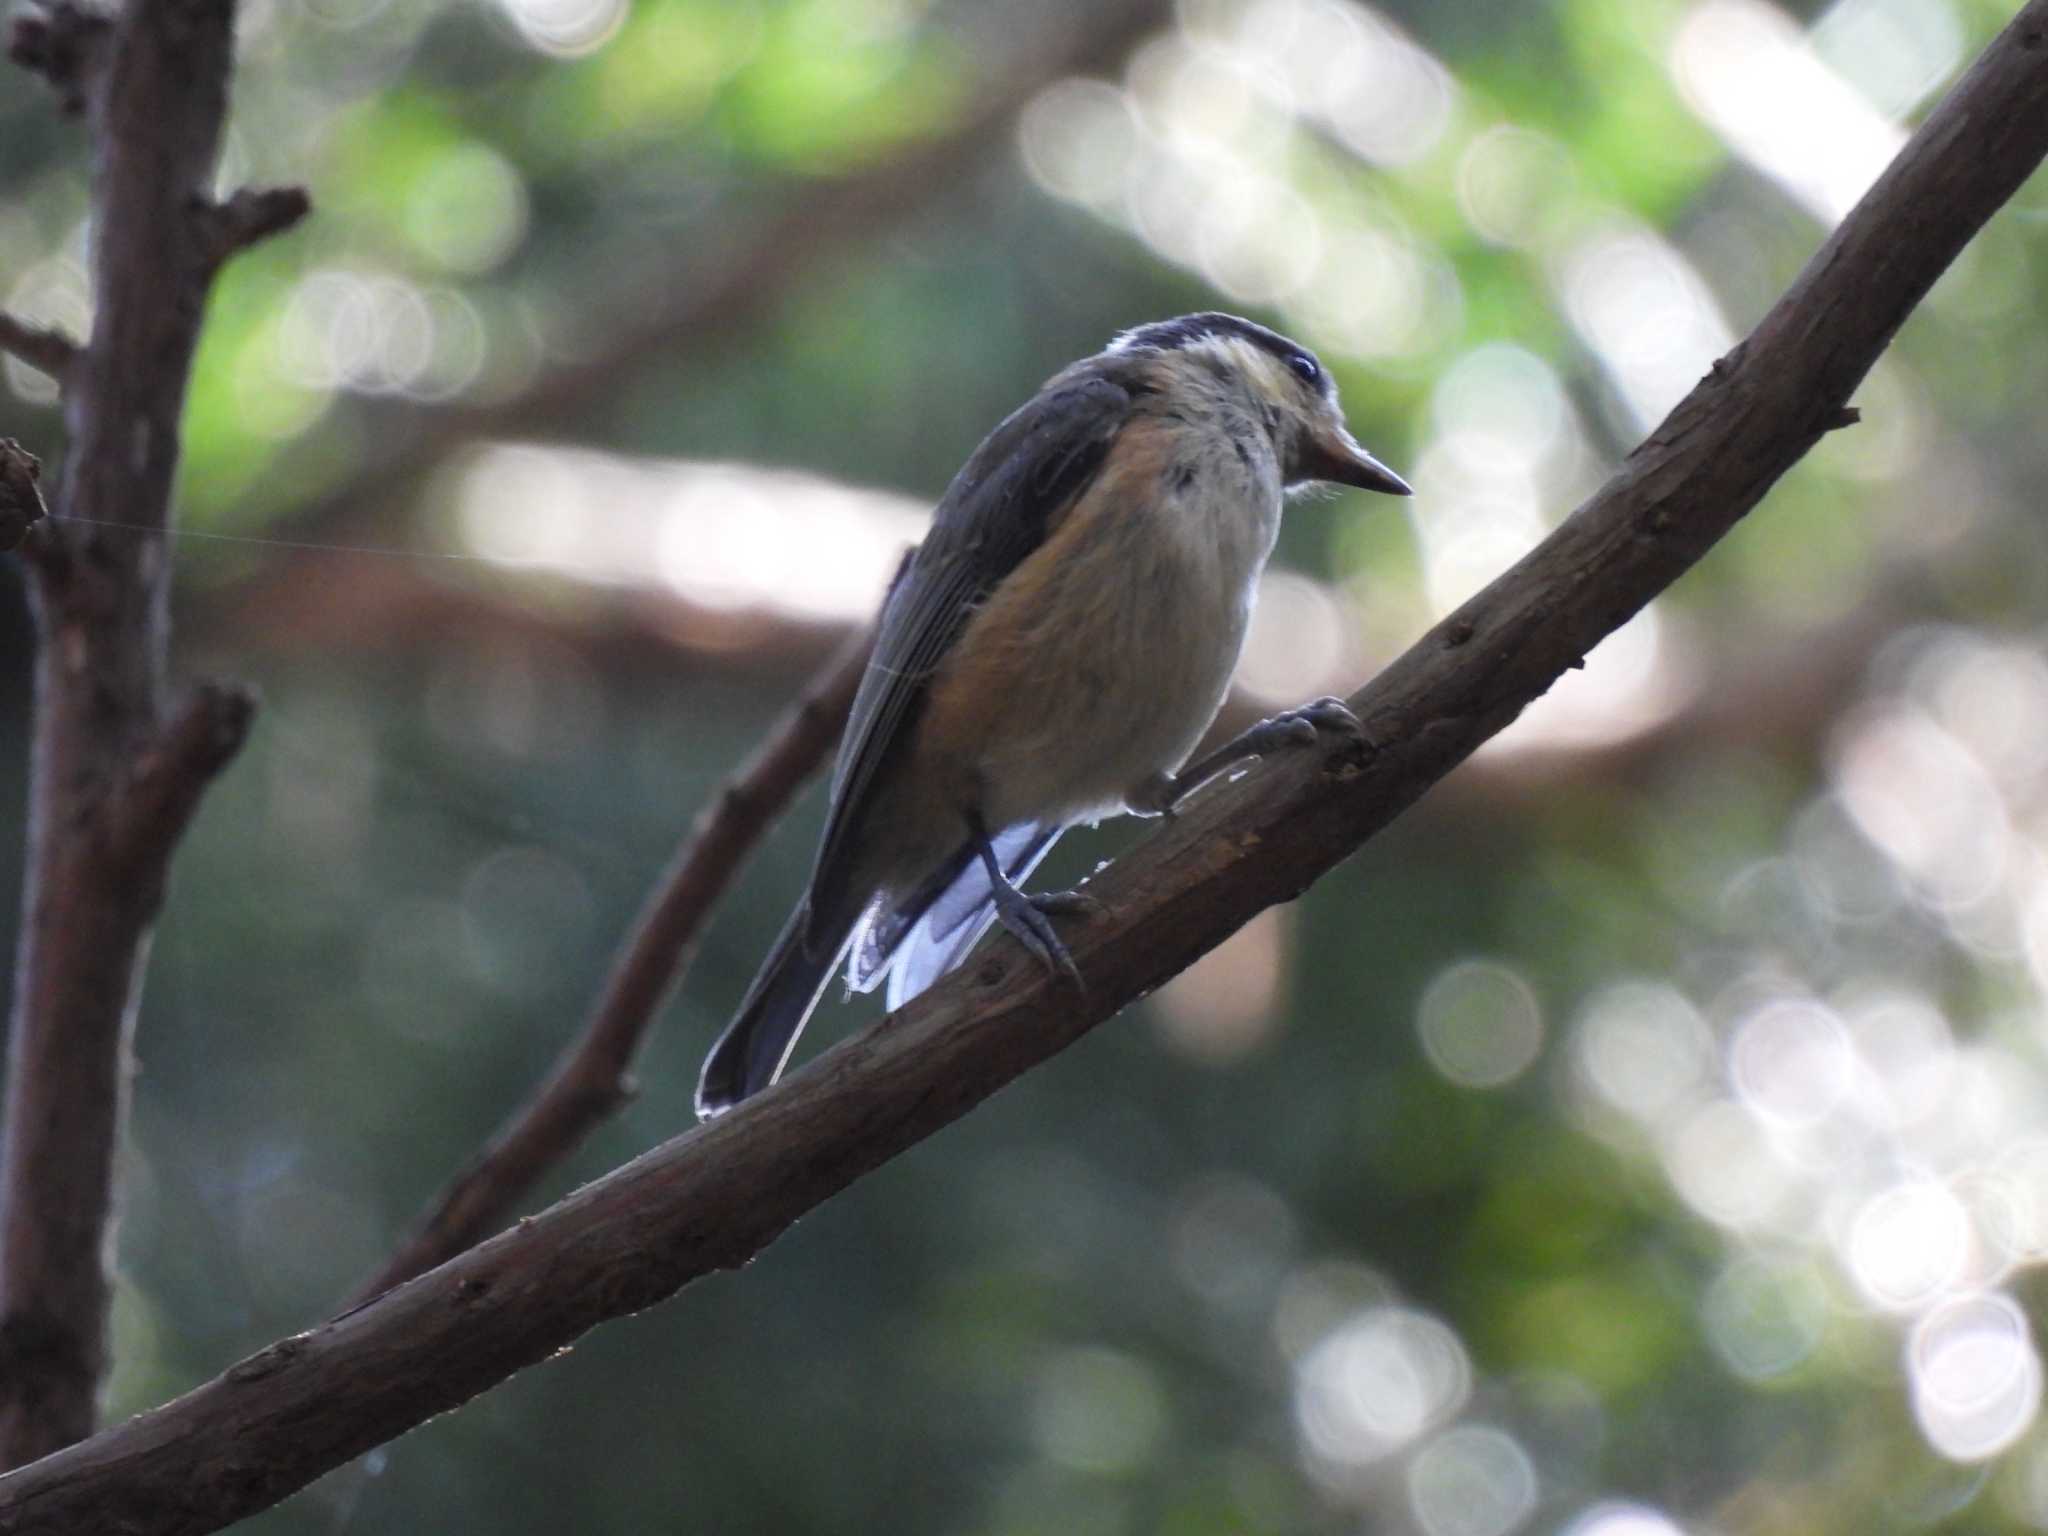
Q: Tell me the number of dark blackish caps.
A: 1